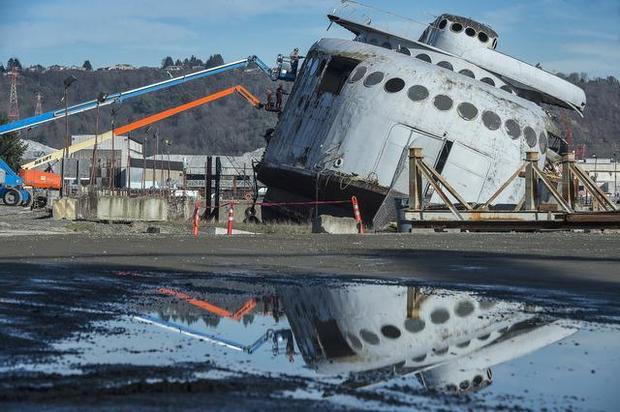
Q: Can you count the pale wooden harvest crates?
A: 0